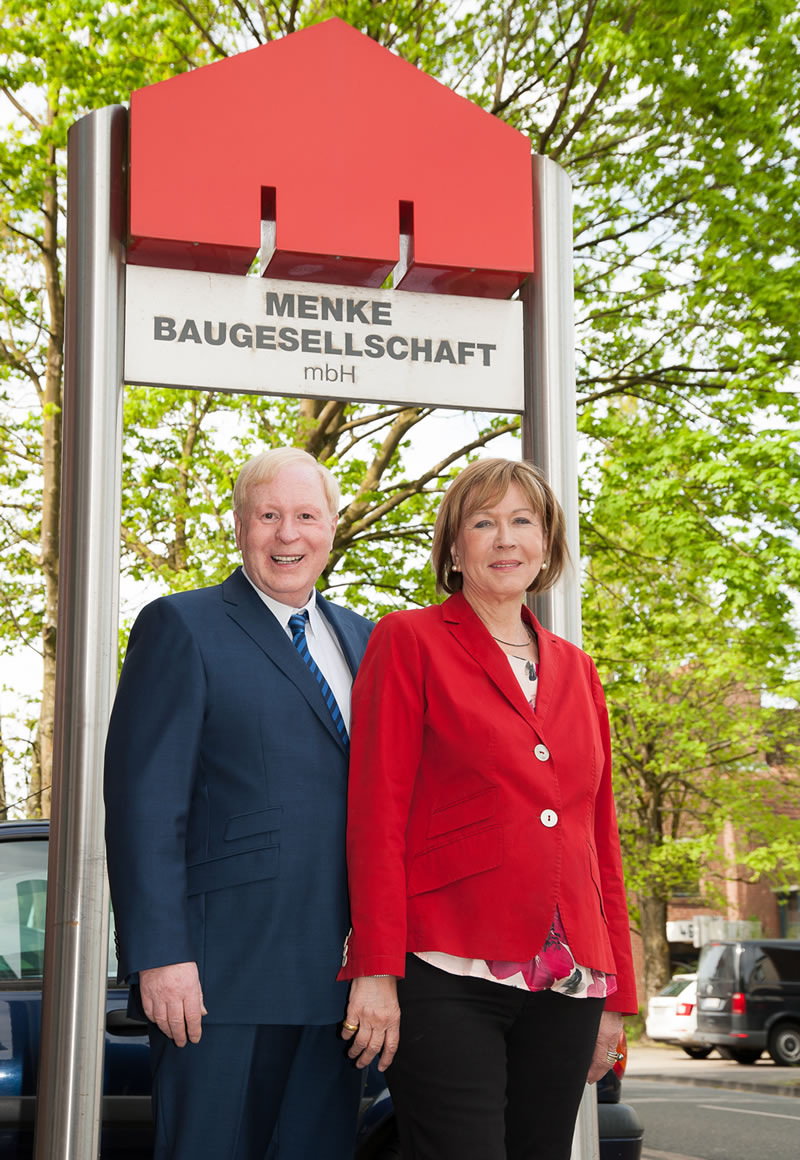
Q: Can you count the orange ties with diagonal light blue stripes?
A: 0